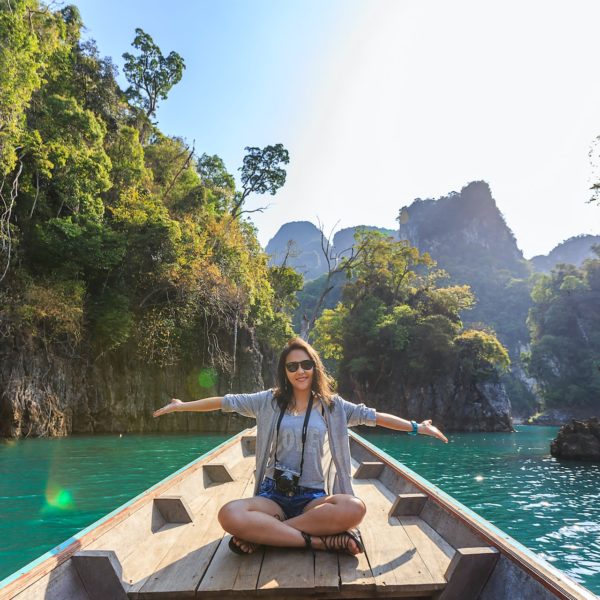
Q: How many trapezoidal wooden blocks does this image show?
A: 7